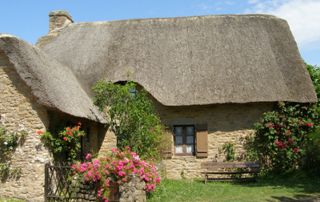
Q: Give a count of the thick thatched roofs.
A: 2